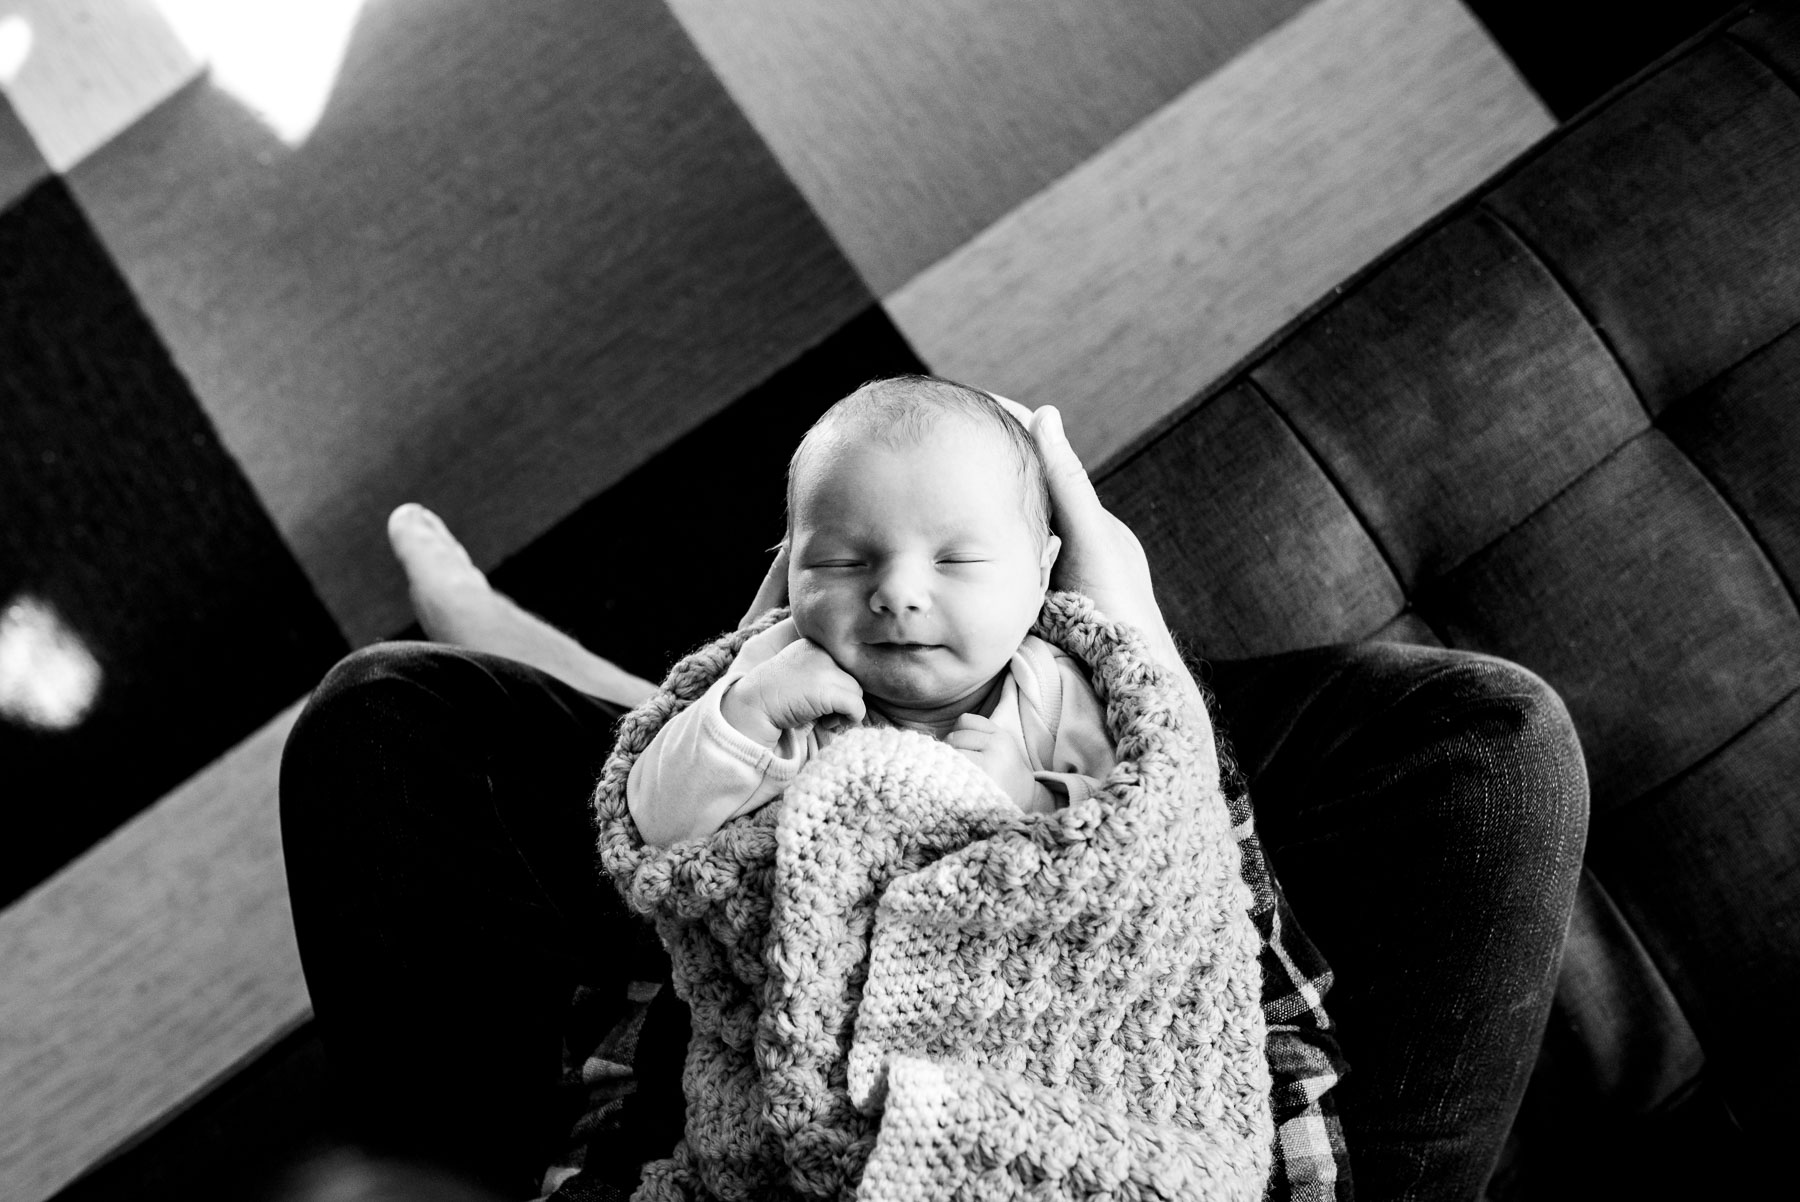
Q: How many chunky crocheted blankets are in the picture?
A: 1